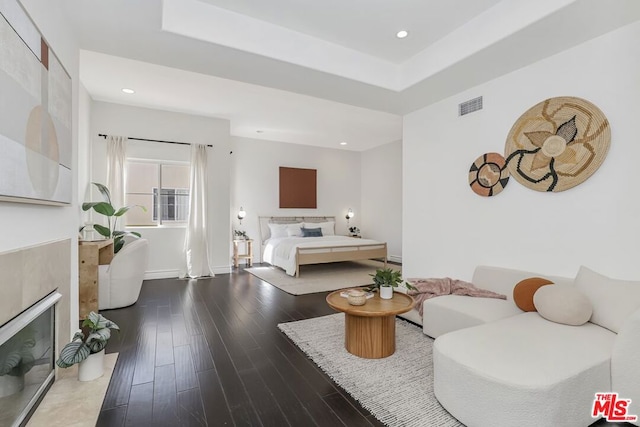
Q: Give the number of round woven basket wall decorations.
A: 2